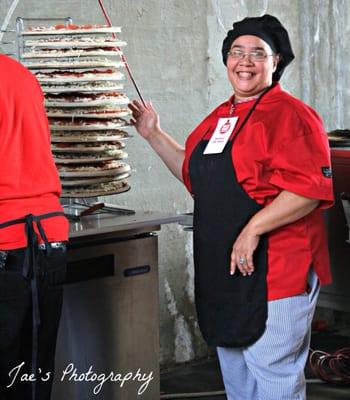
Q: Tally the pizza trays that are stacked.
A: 15